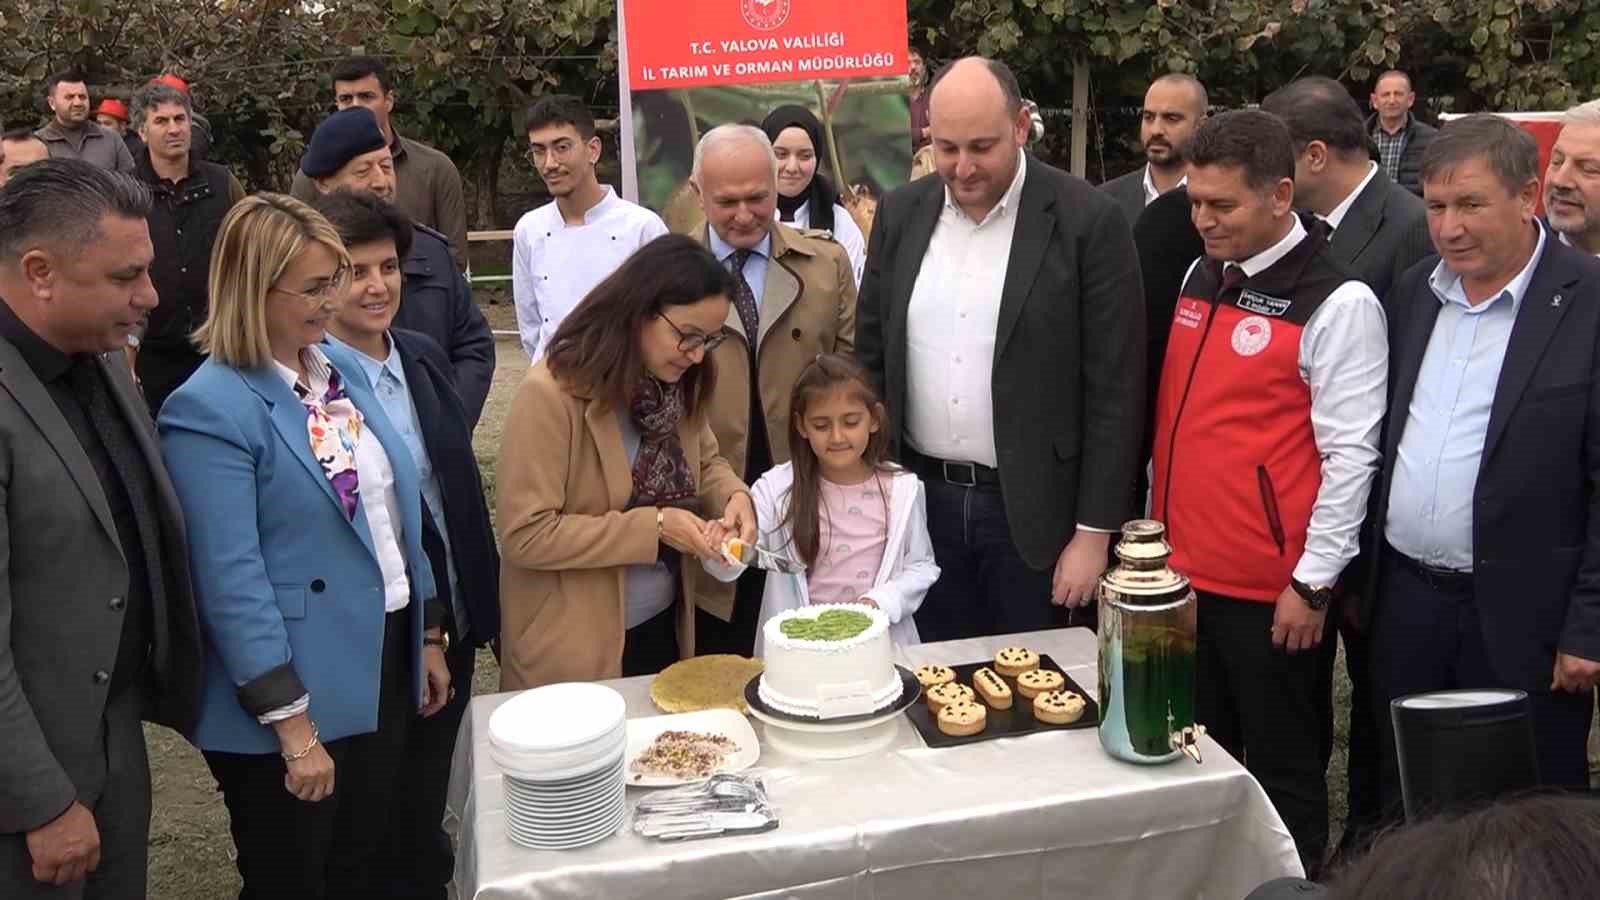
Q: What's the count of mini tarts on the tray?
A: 7